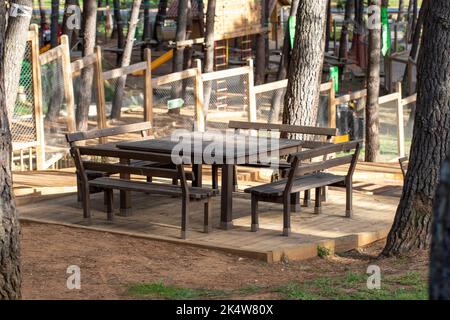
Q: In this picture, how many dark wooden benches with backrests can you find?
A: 4